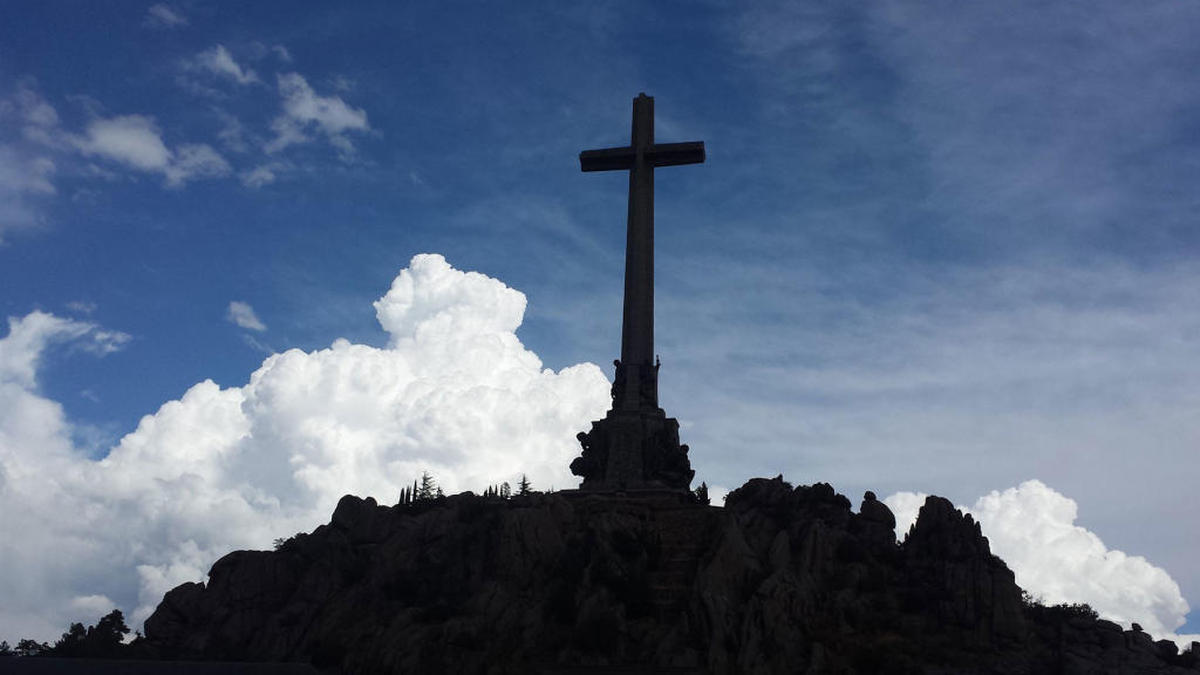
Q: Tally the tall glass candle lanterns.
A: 0